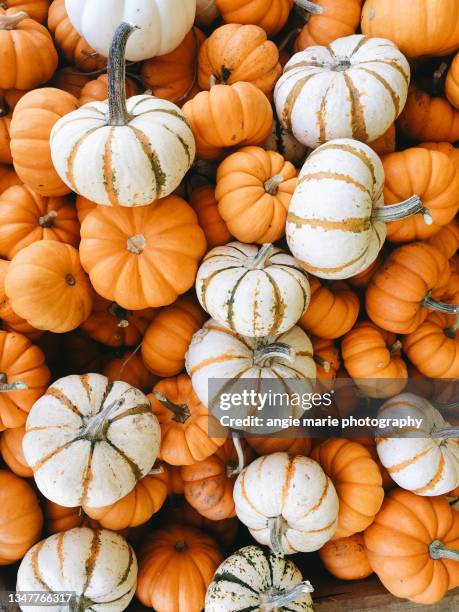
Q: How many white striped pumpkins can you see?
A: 10